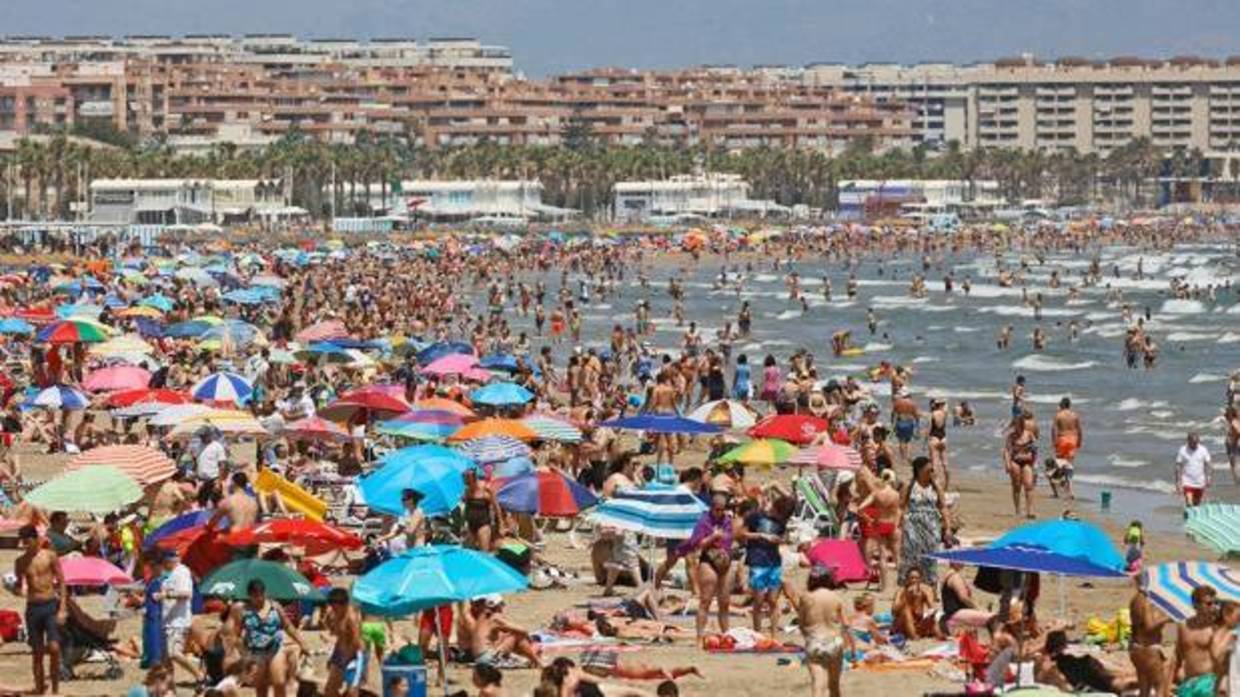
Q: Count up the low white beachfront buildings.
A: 4